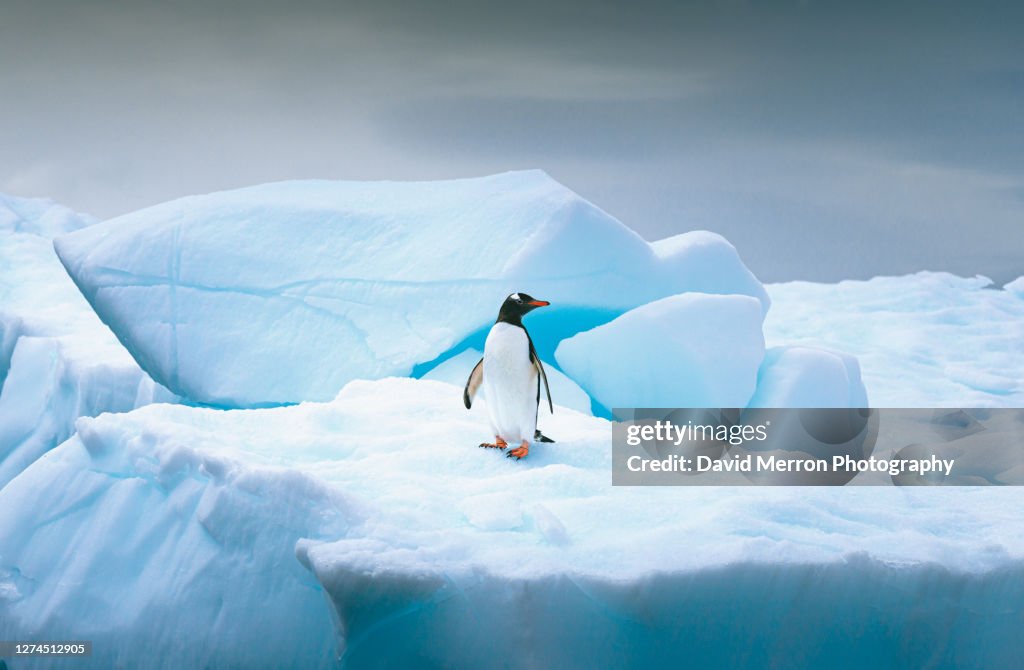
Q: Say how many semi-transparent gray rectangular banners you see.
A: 2